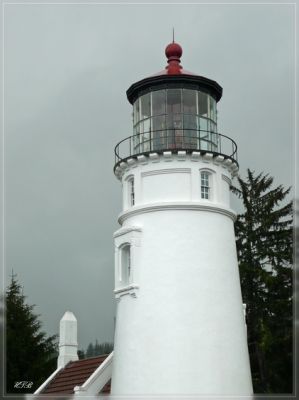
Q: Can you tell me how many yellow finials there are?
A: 0